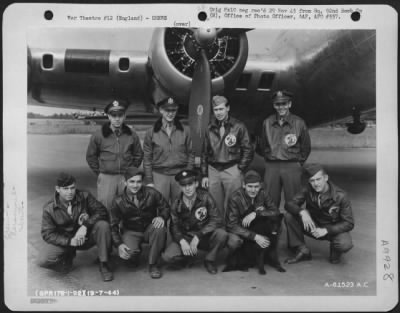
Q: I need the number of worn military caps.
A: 9